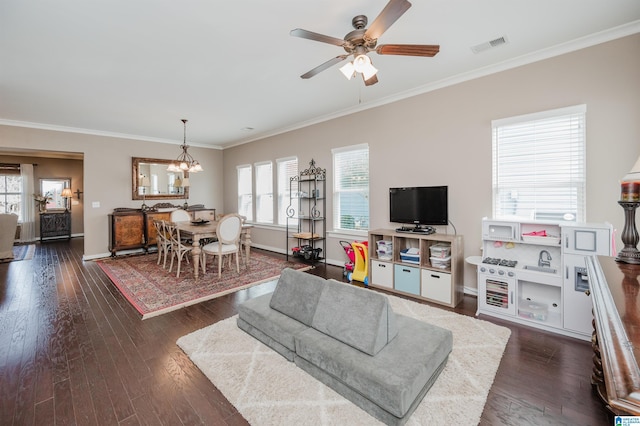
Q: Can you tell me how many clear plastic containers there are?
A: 5